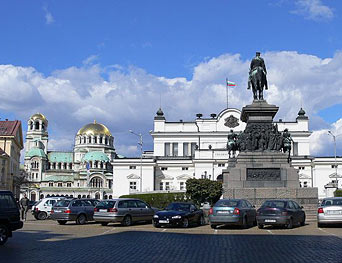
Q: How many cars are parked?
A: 8